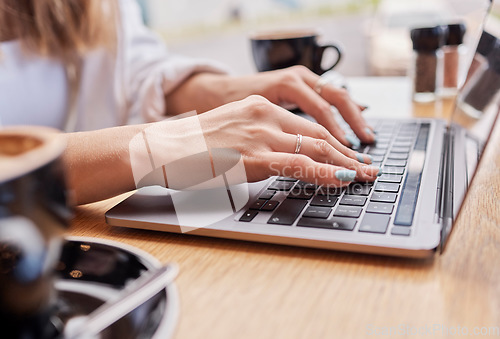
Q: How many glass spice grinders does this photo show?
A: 2